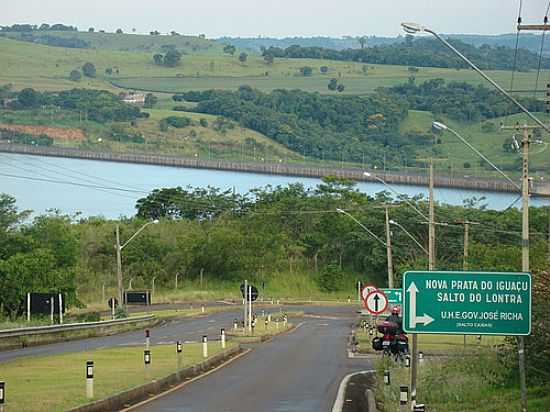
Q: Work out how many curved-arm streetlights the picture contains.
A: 6